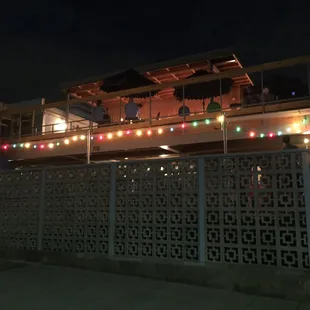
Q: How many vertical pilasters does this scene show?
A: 4